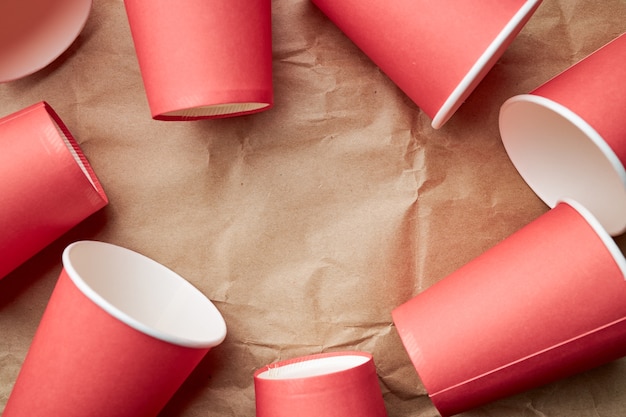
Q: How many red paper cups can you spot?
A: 7